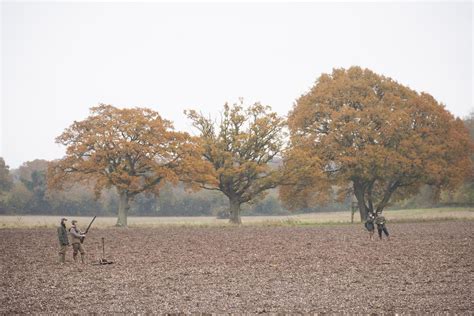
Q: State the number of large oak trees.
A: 3